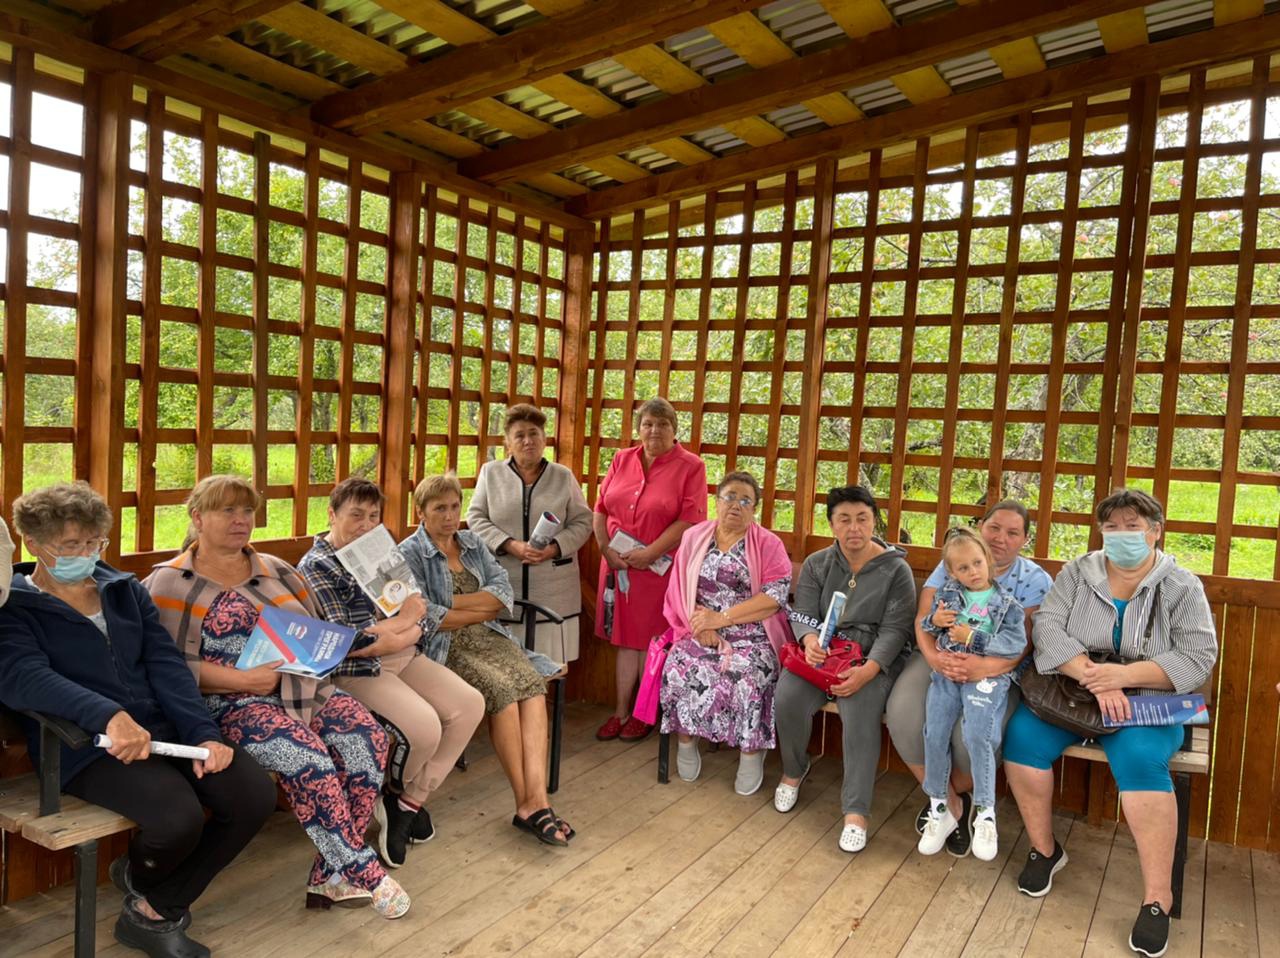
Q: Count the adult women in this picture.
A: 10